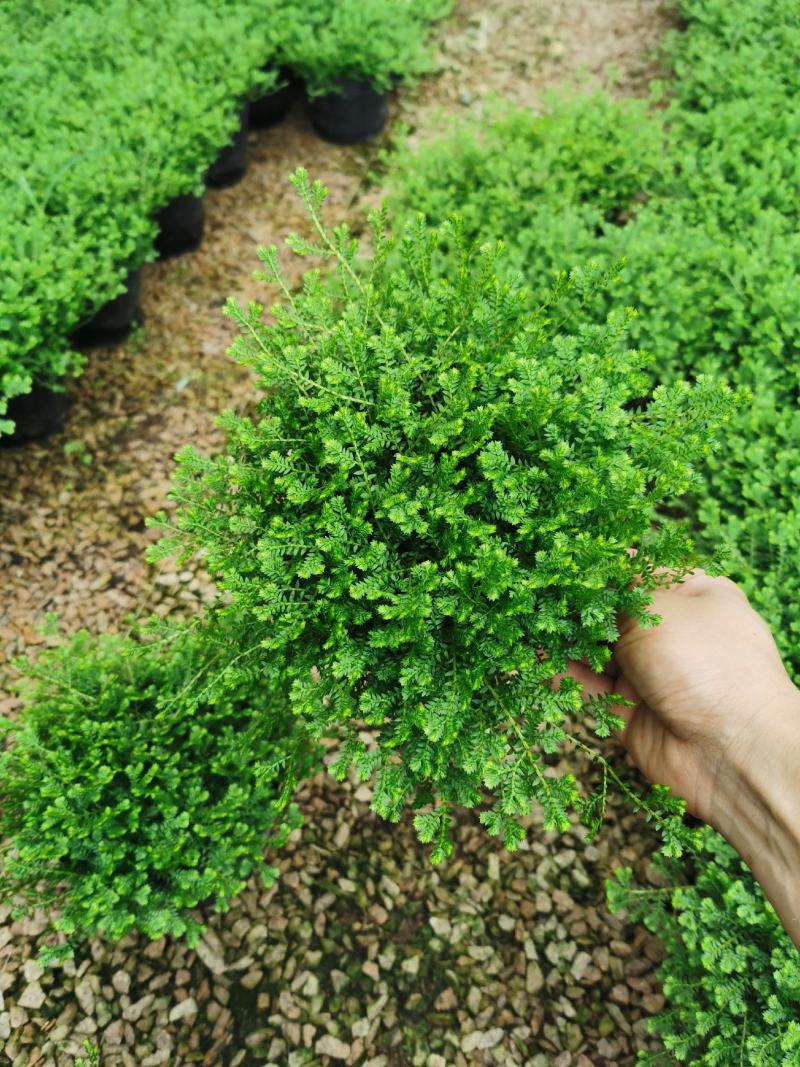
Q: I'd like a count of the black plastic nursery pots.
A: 6